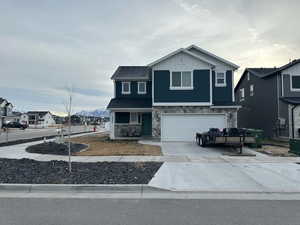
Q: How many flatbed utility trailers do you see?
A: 1